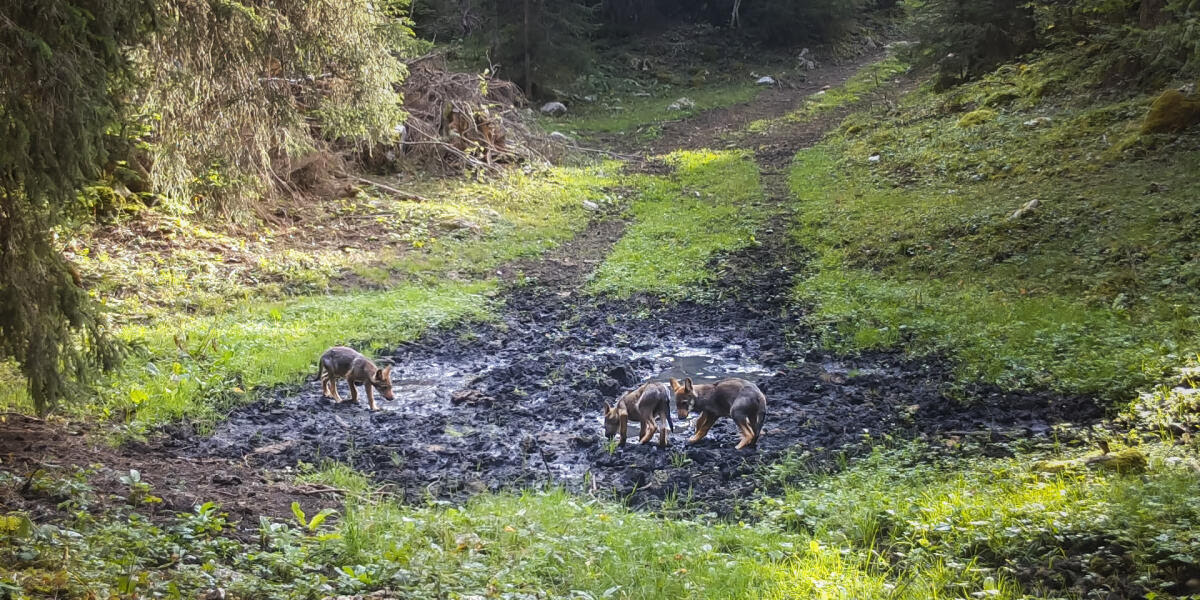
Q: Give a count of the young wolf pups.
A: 3